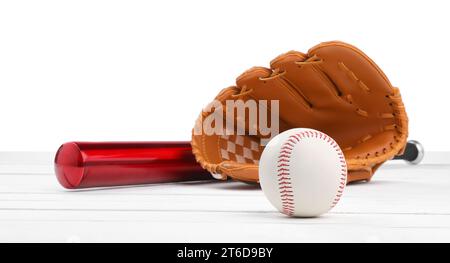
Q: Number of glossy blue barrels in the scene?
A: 0